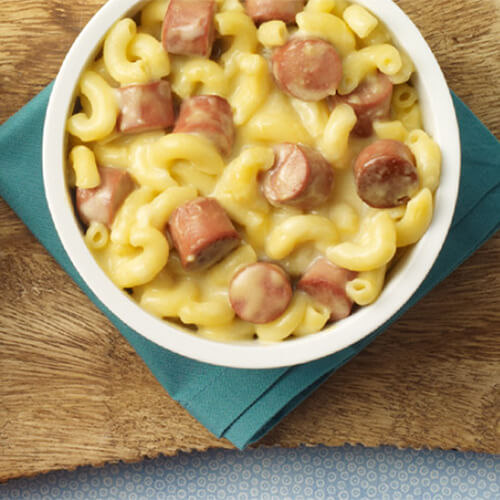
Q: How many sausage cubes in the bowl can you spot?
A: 12